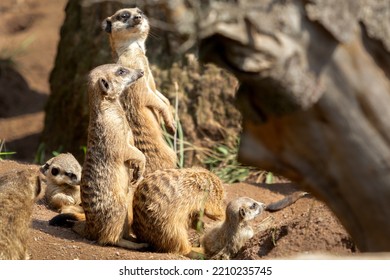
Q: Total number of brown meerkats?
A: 6